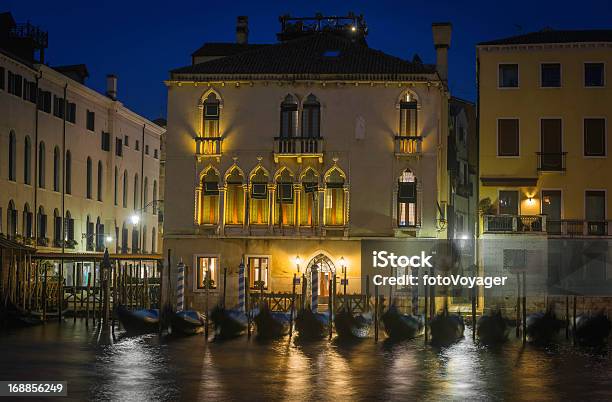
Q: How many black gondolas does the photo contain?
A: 11